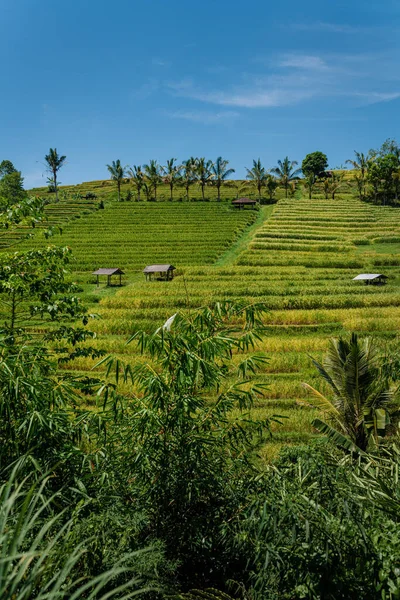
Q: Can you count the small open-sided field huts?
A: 4